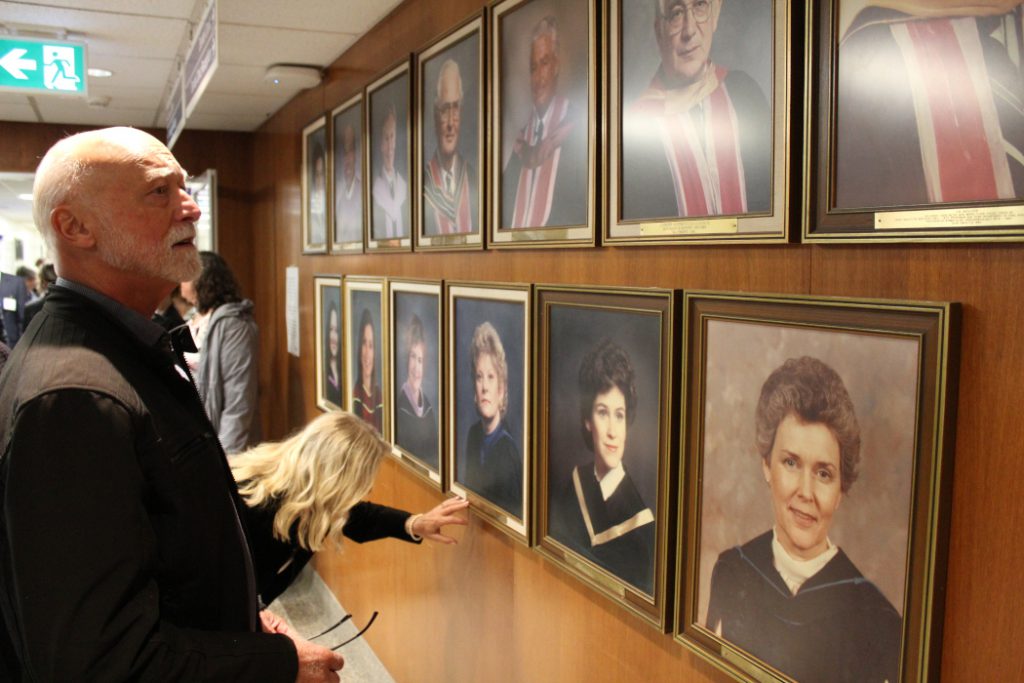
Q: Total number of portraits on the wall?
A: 13